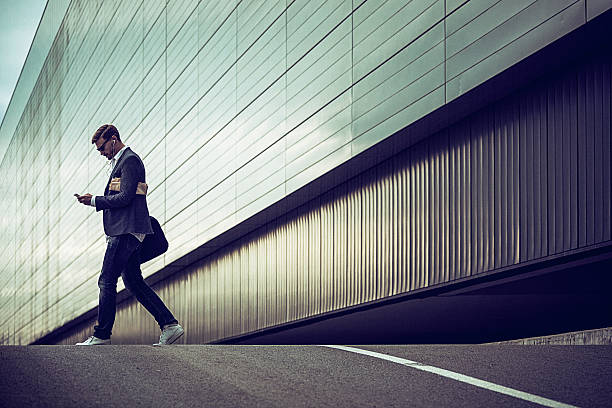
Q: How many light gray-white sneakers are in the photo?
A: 2